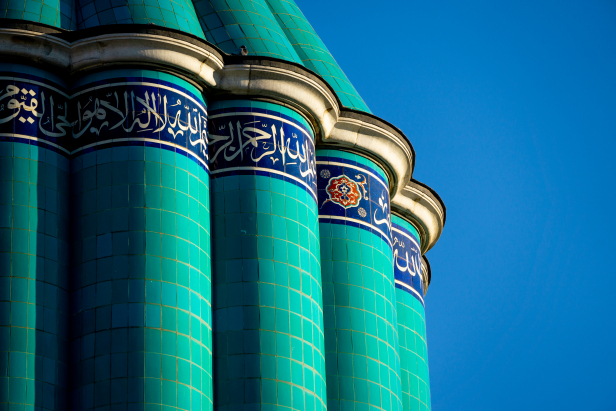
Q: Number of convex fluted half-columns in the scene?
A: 5